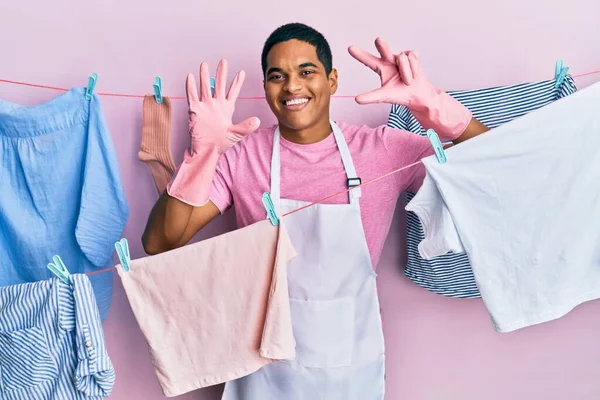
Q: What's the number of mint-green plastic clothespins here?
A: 8